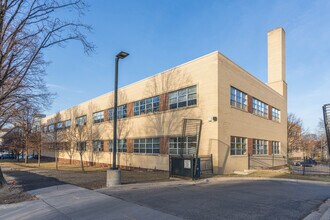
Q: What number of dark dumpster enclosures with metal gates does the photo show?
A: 1